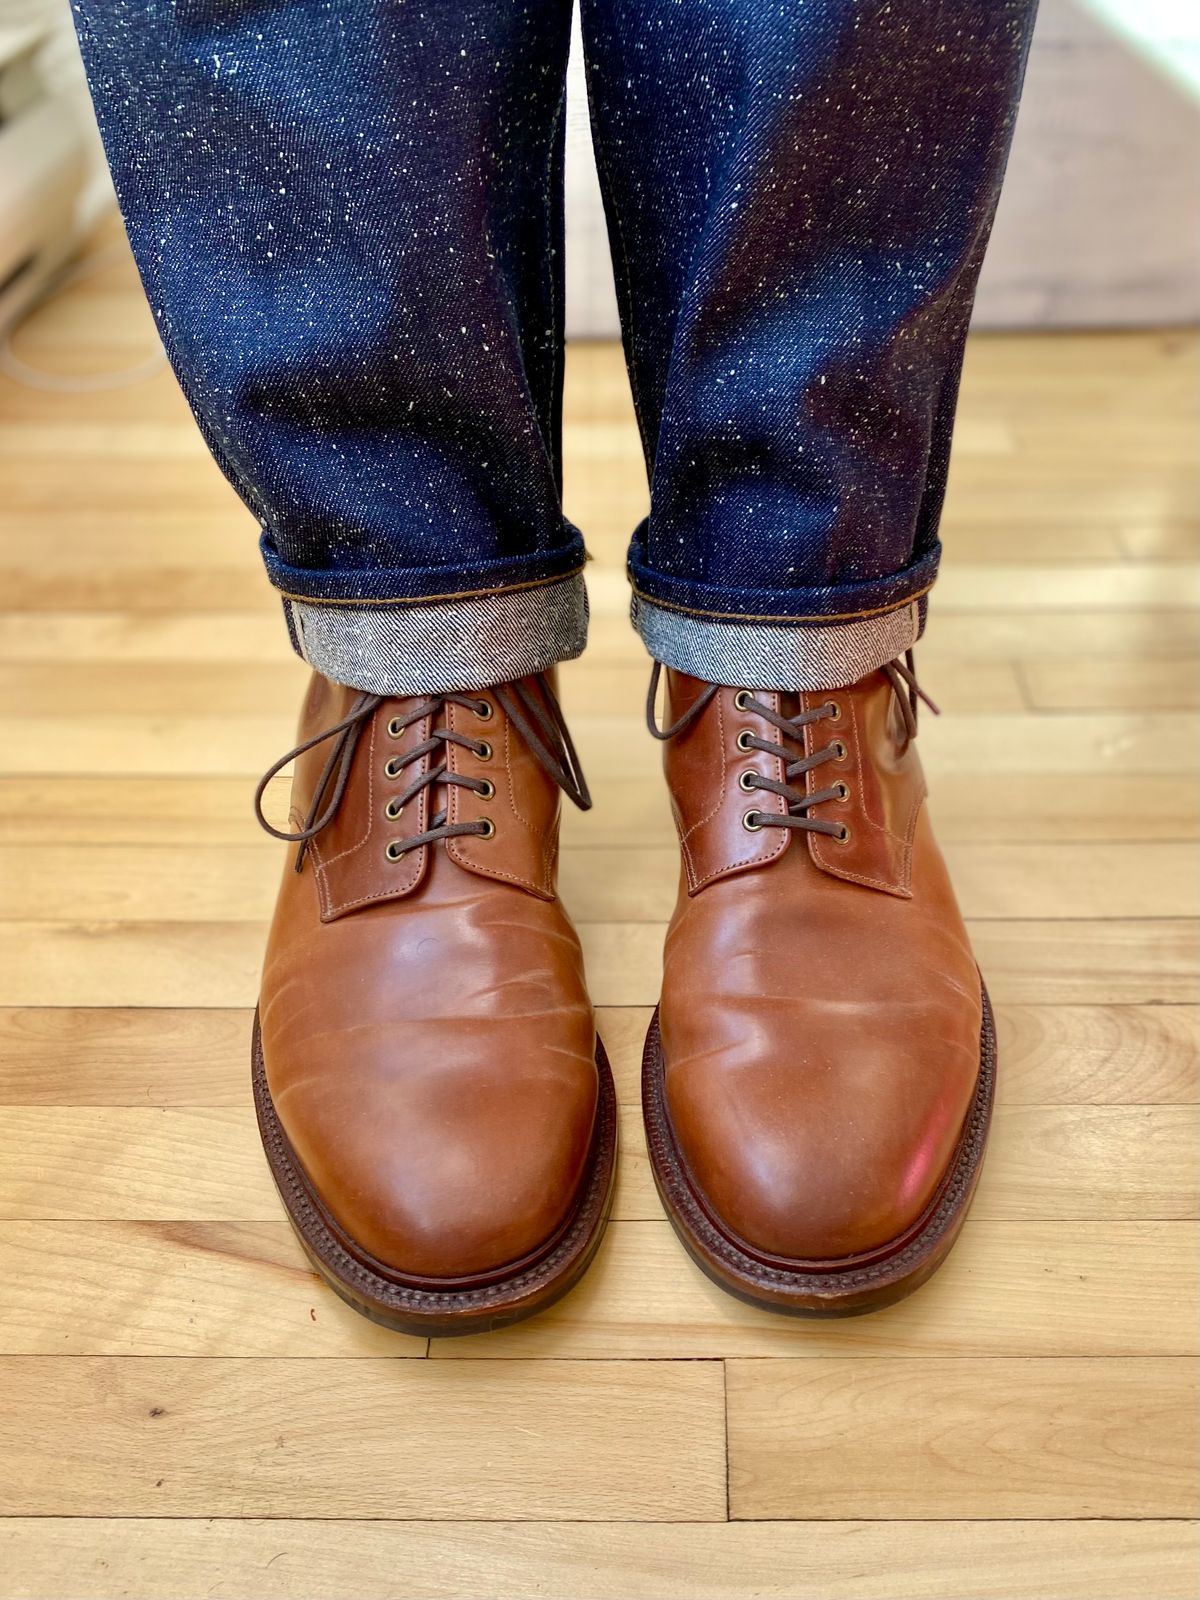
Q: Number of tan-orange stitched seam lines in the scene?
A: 2